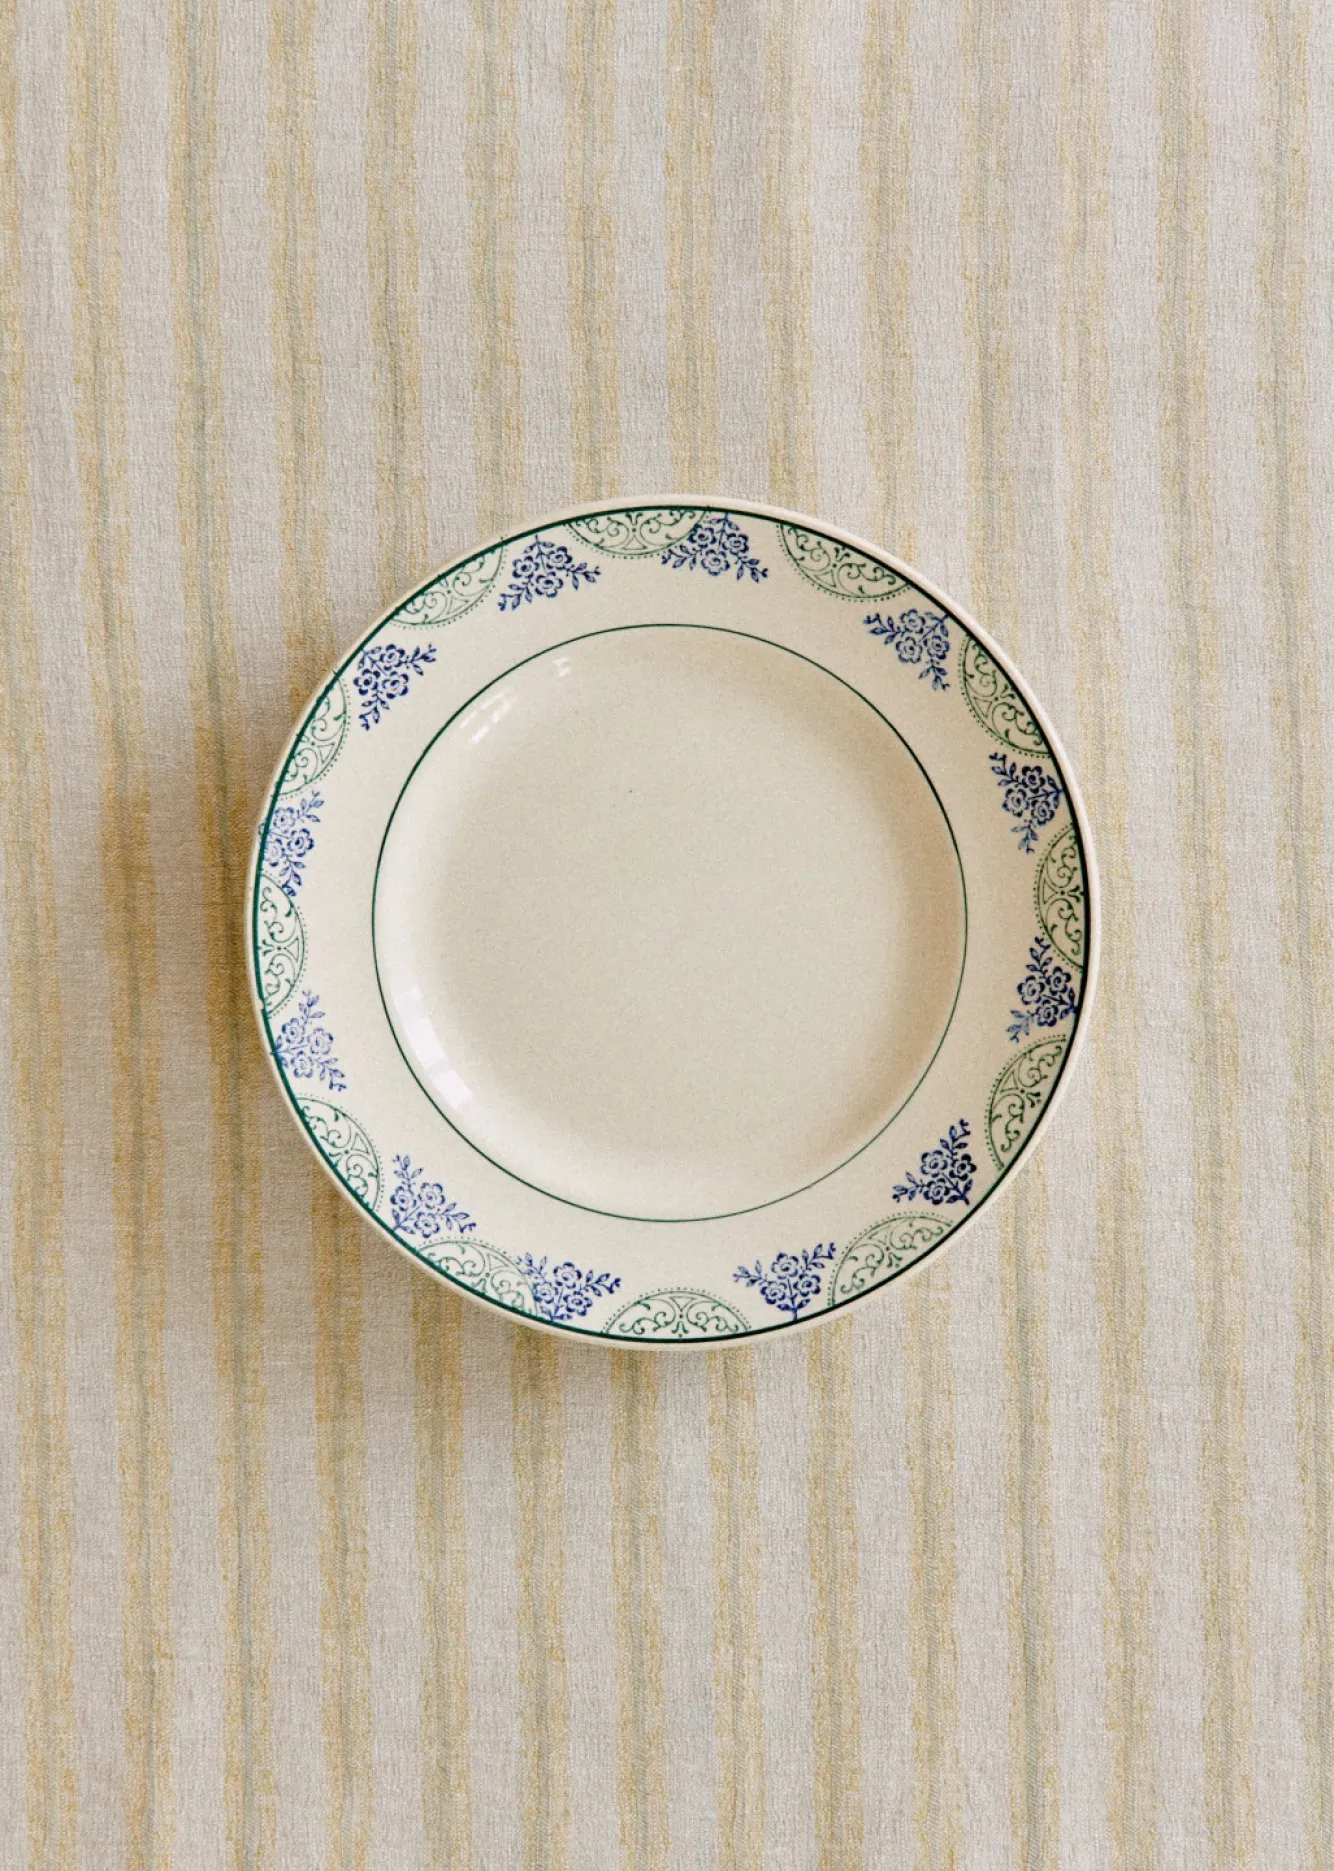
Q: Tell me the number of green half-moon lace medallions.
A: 12